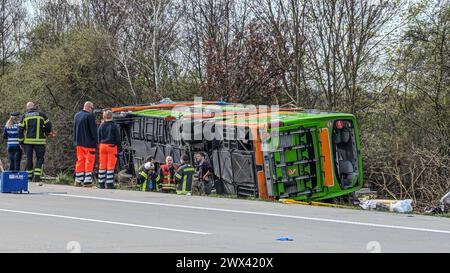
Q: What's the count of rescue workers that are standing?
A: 4